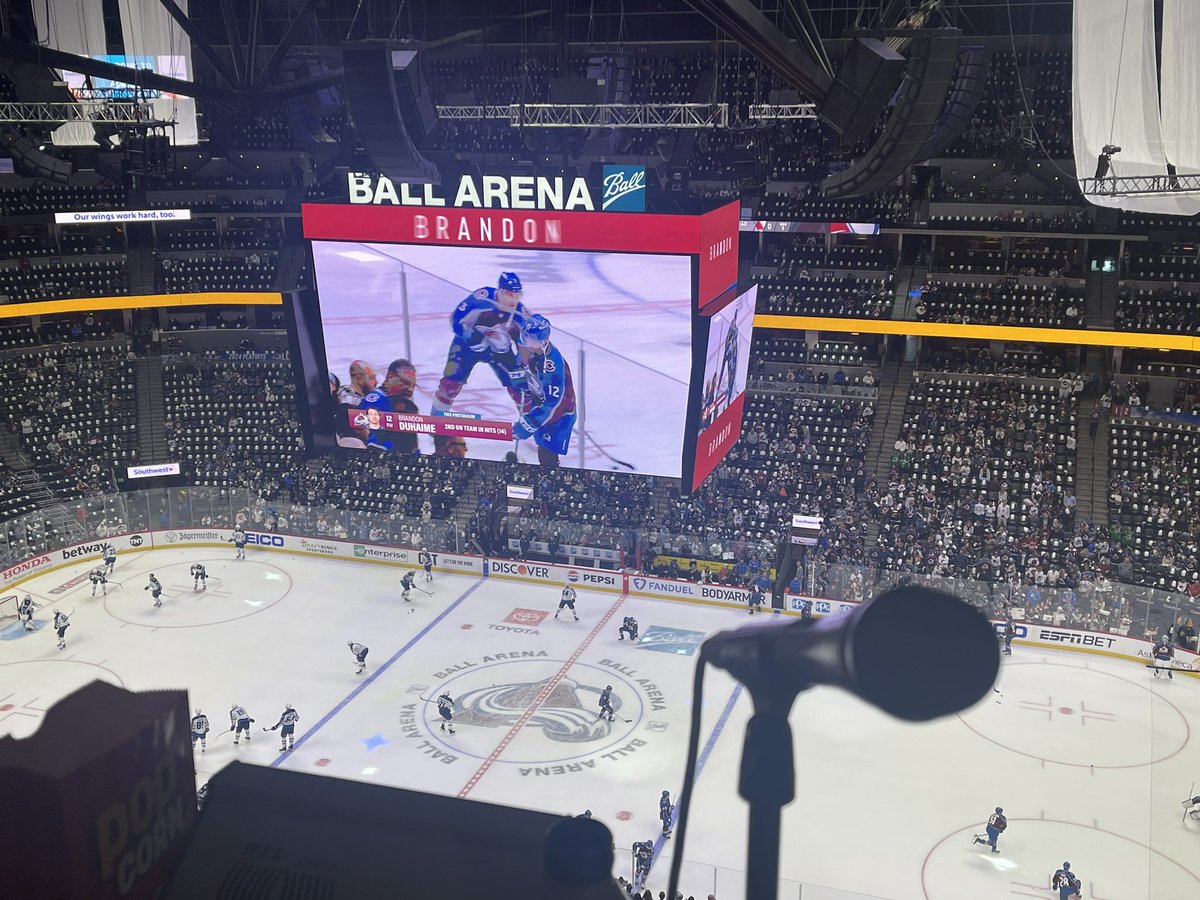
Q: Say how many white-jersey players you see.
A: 15